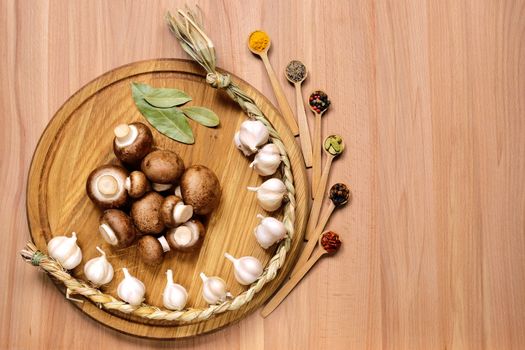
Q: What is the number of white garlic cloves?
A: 10